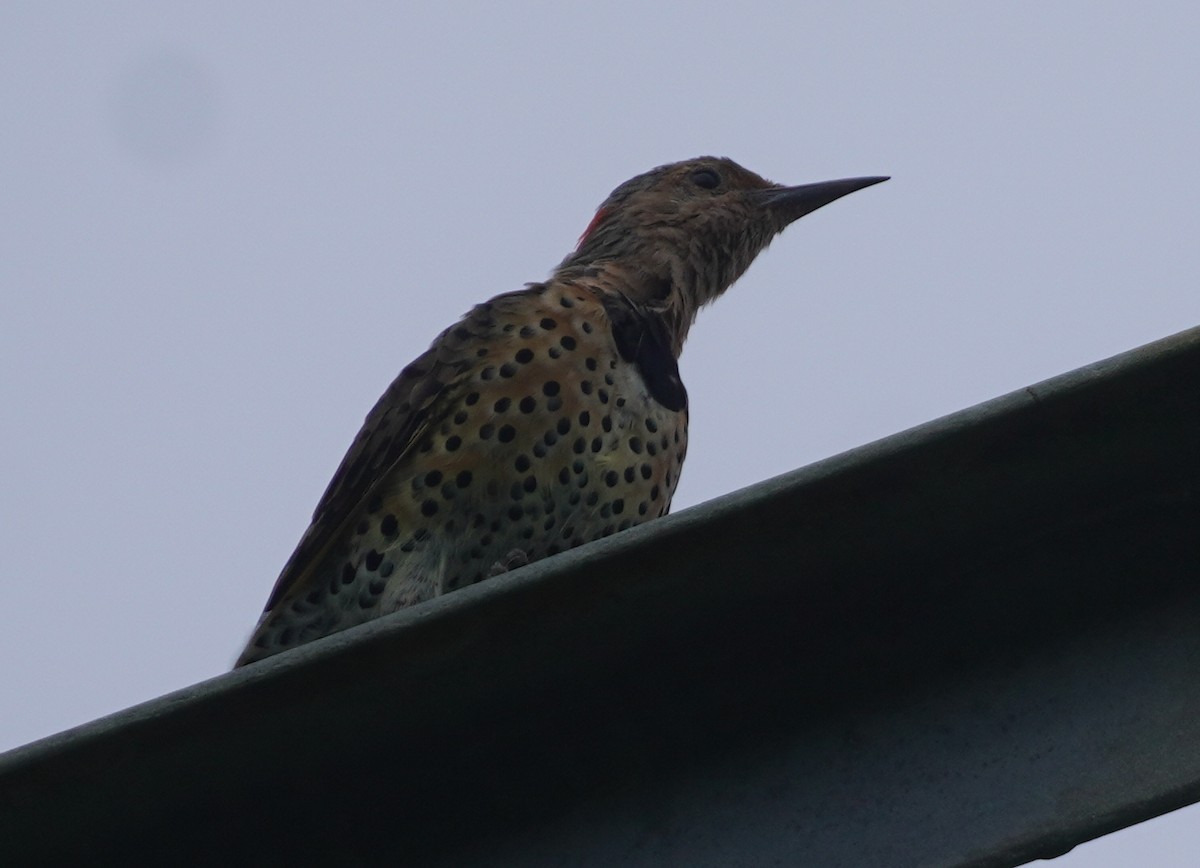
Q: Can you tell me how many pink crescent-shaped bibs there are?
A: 0